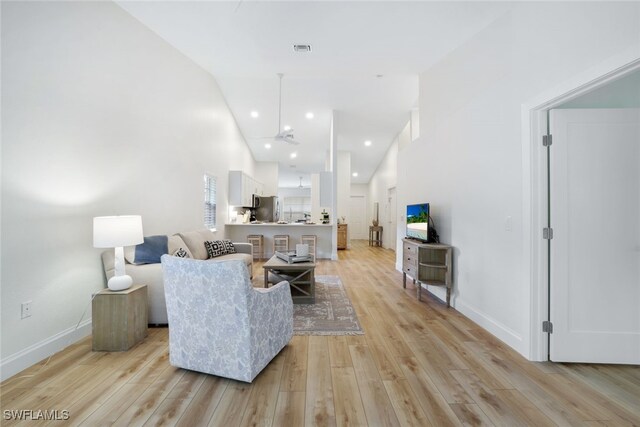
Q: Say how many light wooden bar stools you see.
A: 3